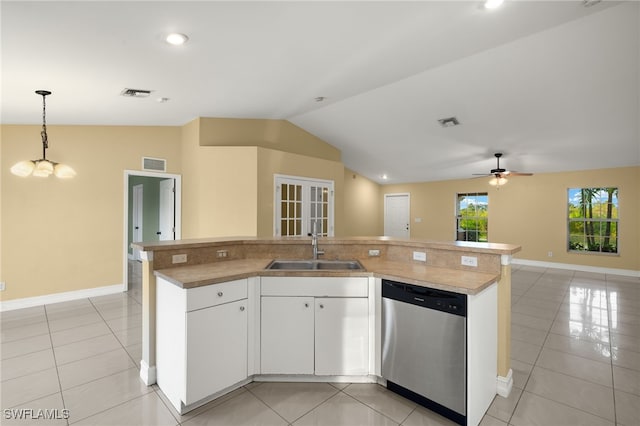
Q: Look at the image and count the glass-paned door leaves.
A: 2